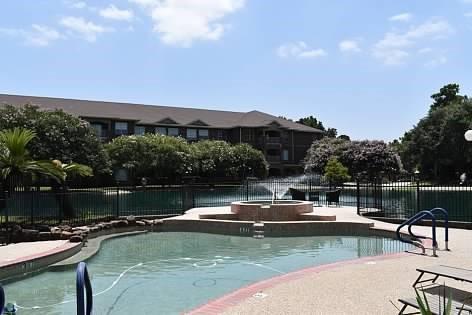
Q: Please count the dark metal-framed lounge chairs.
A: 2